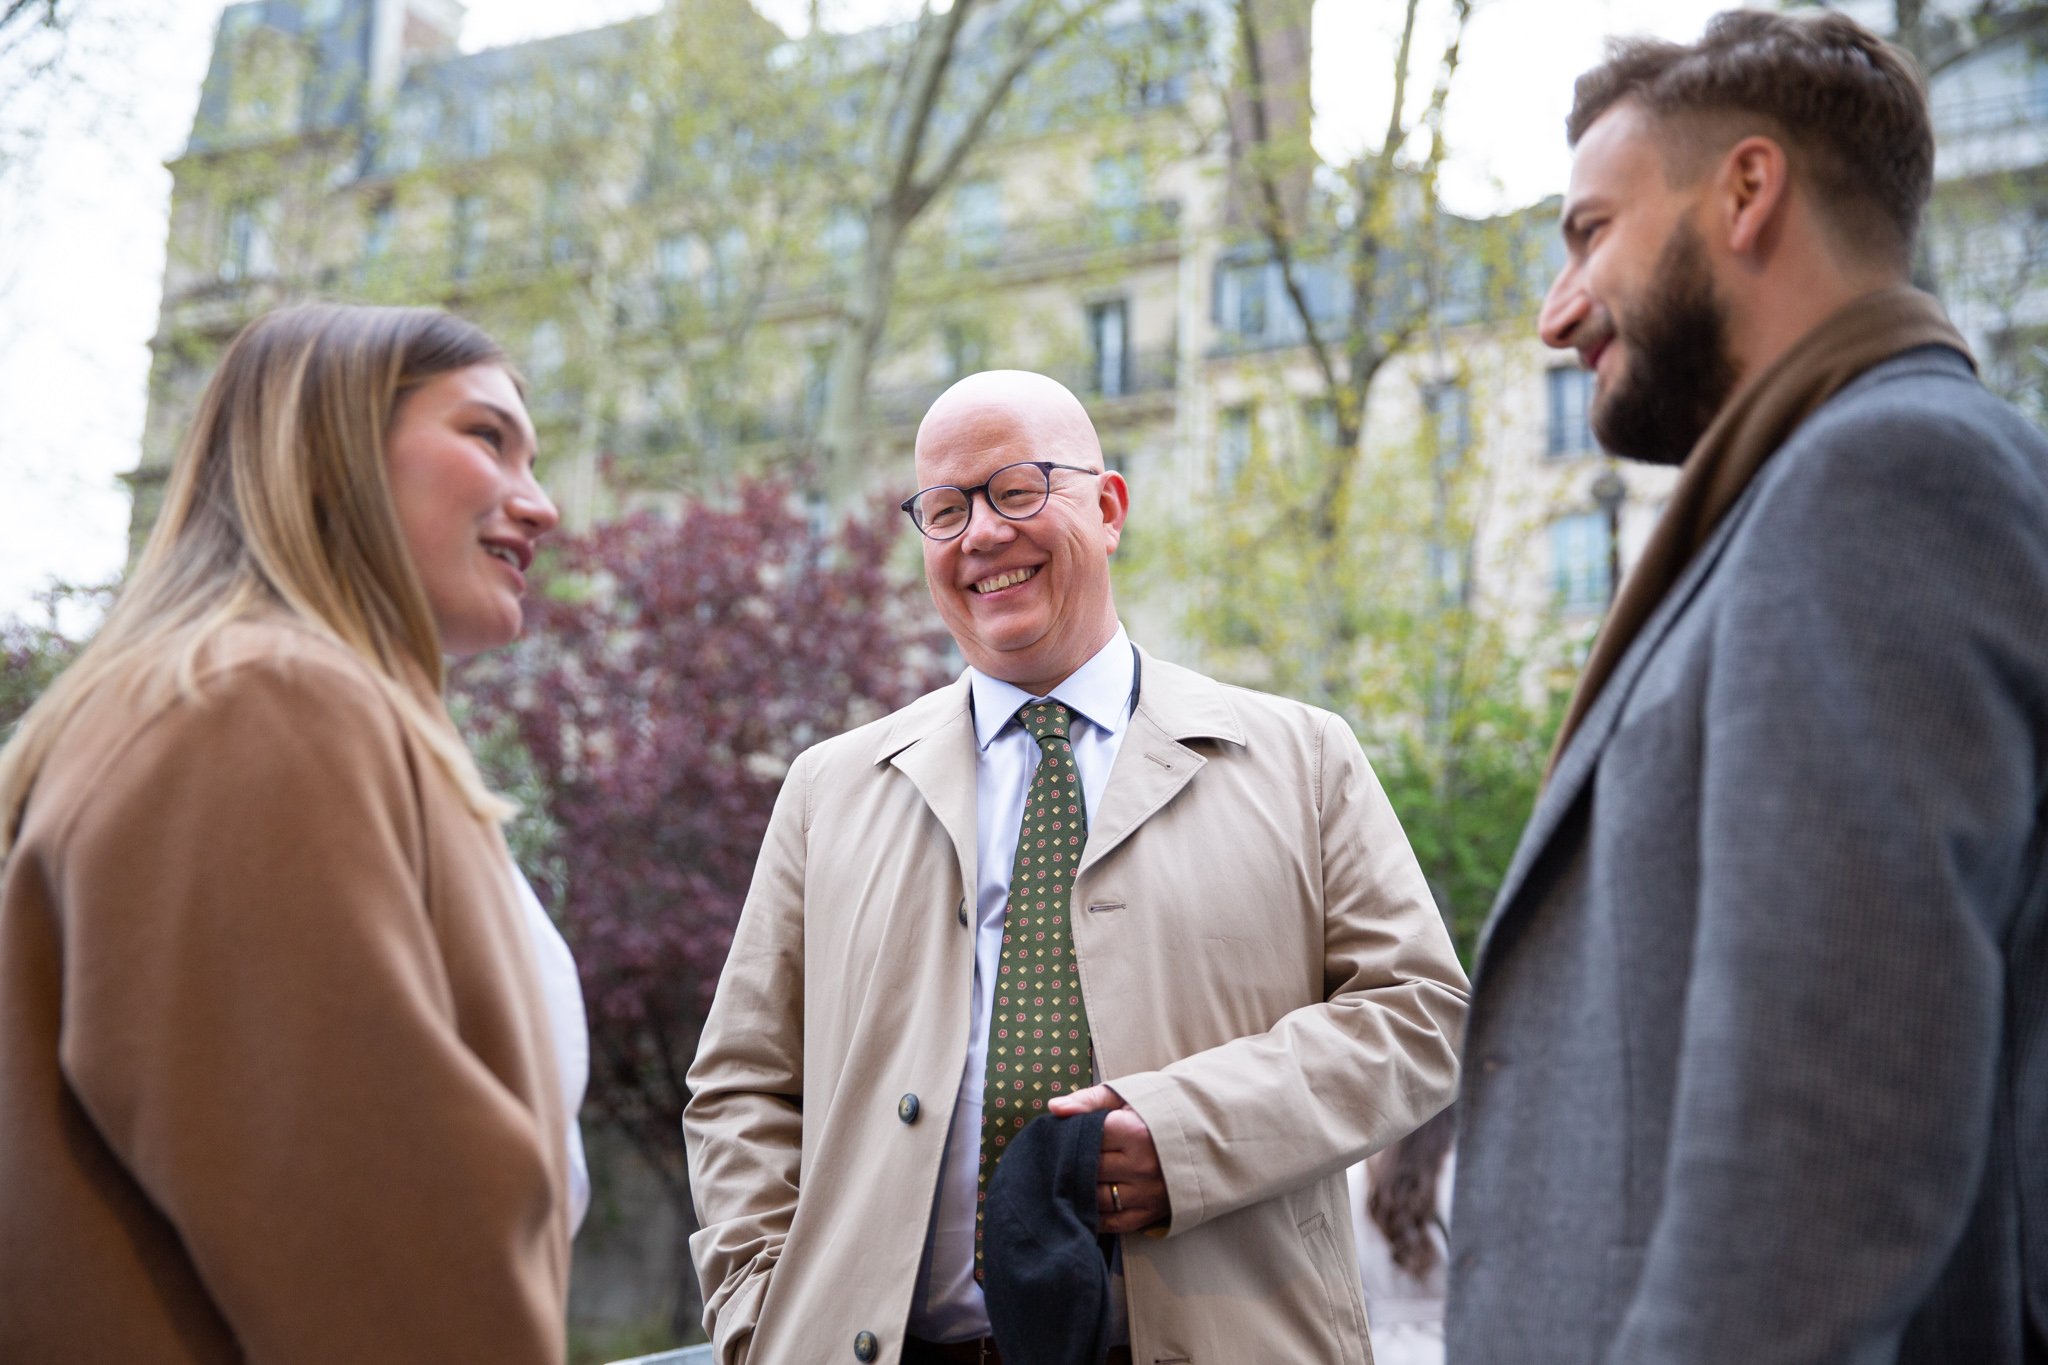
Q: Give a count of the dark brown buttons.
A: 3